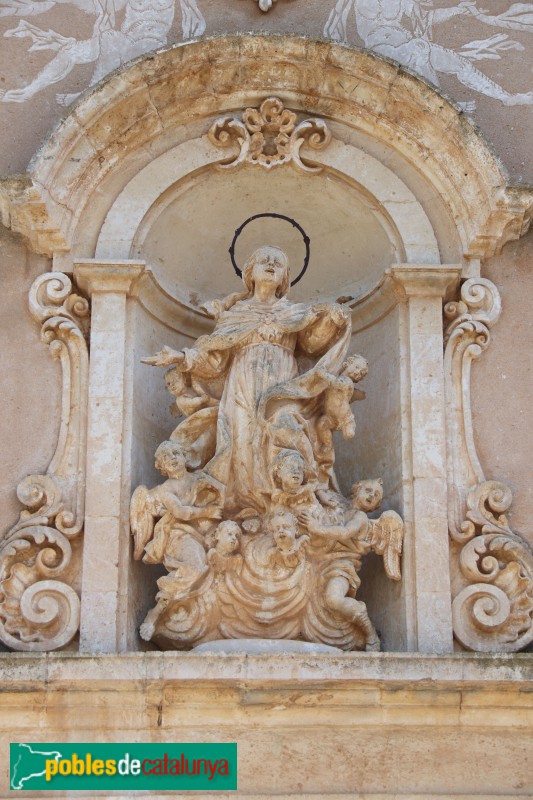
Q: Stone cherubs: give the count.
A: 7